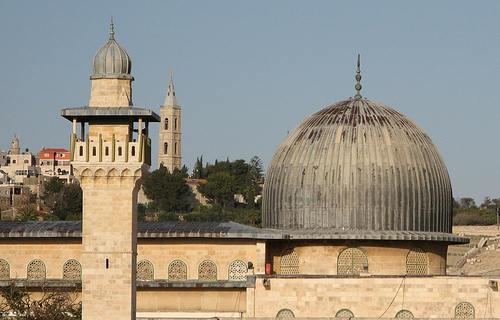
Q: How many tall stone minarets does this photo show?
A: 2